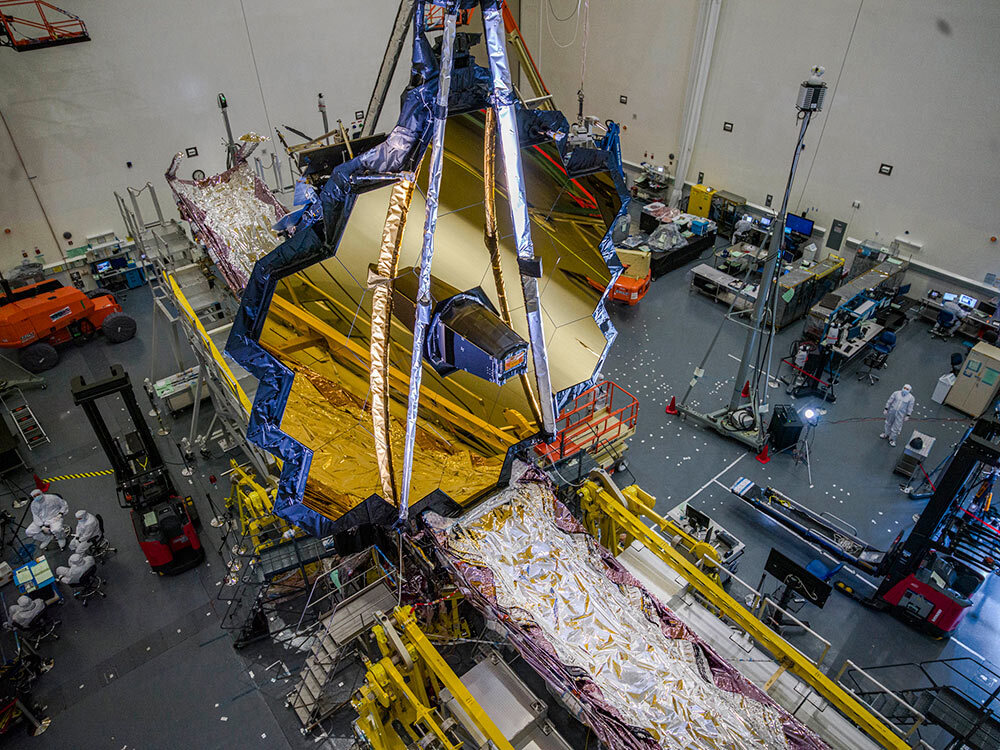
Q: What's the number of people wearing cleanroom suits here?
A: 7